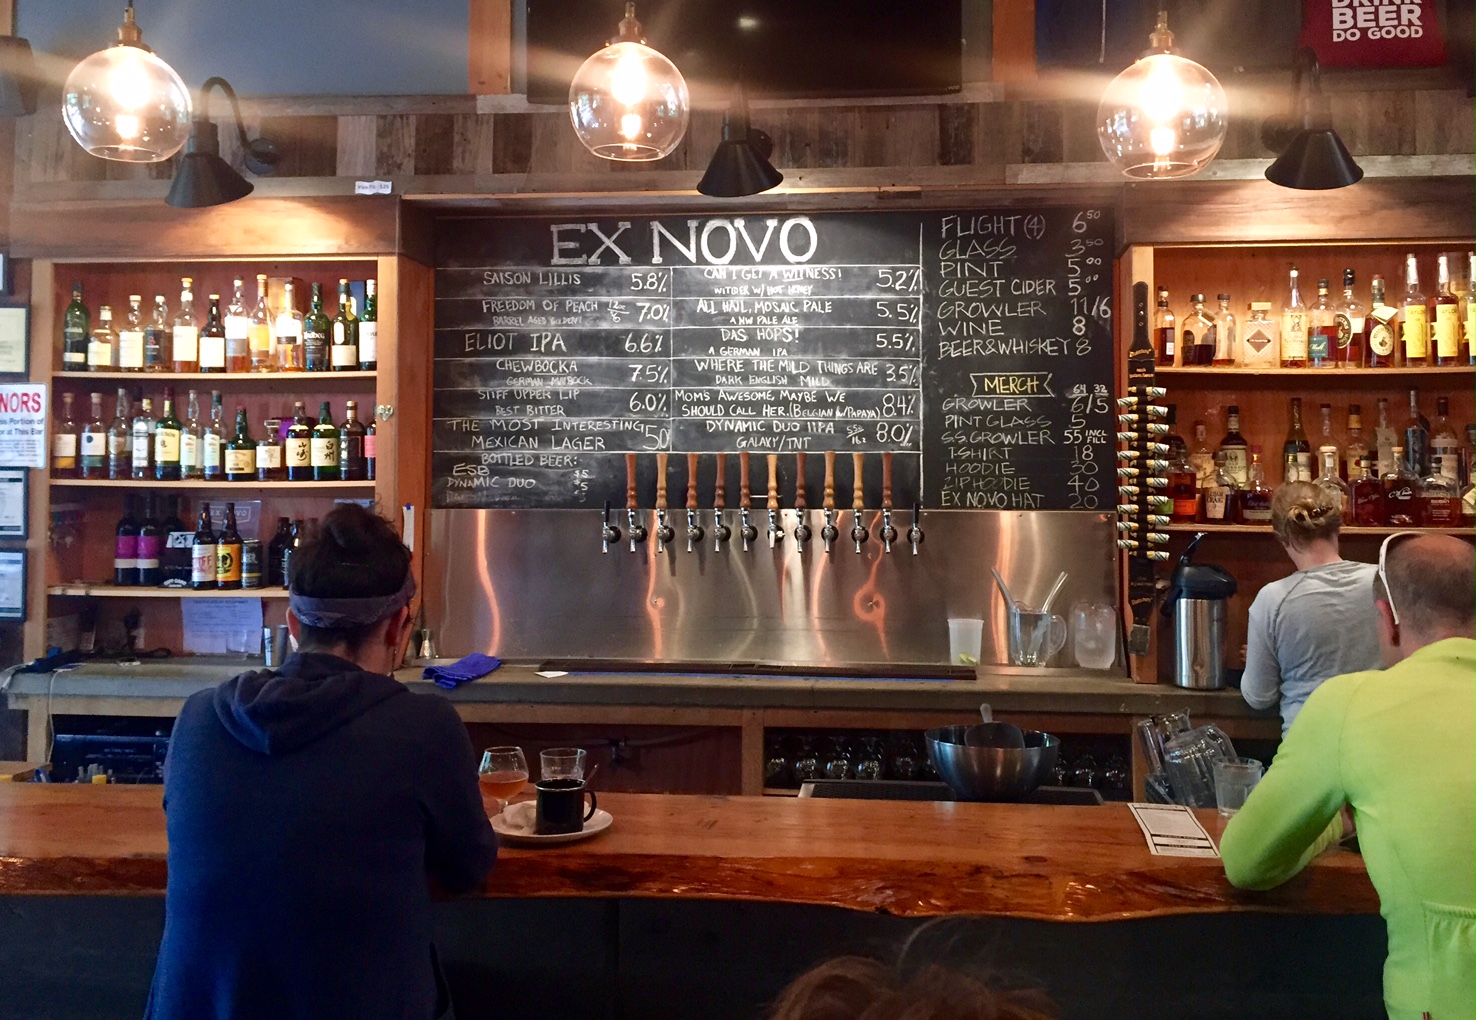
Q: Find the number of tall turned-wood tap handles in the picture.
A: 10